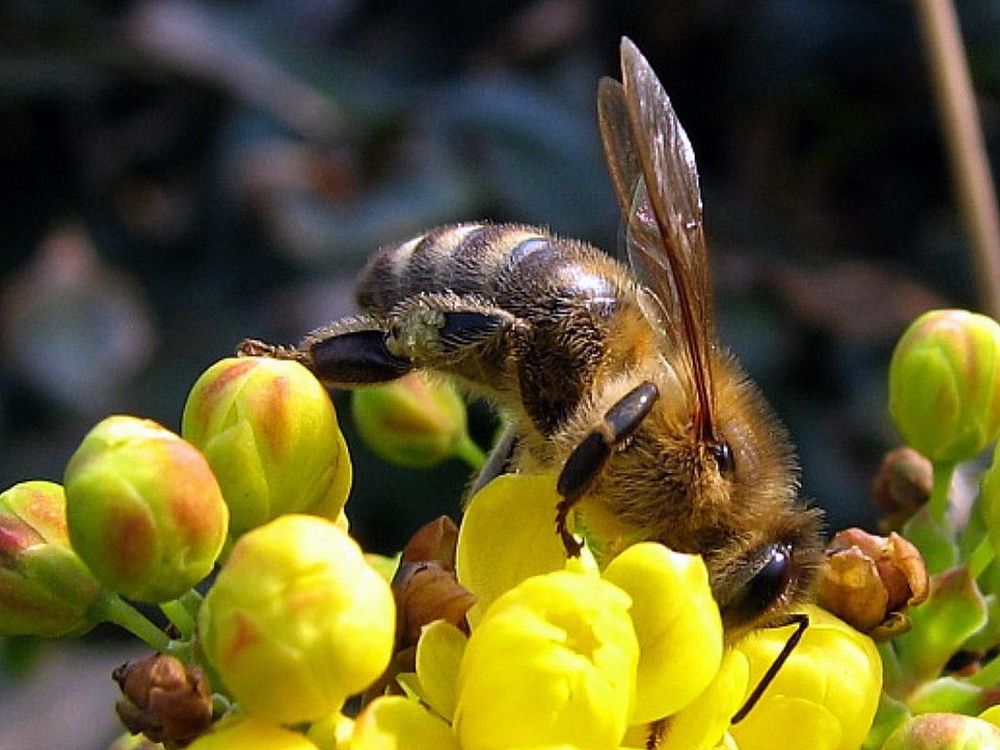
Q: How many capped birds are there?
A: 0